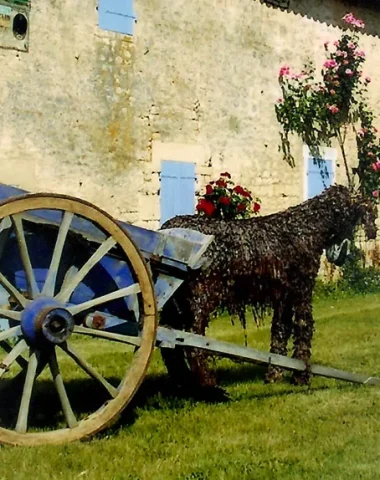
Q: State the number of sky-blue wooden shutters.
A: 3